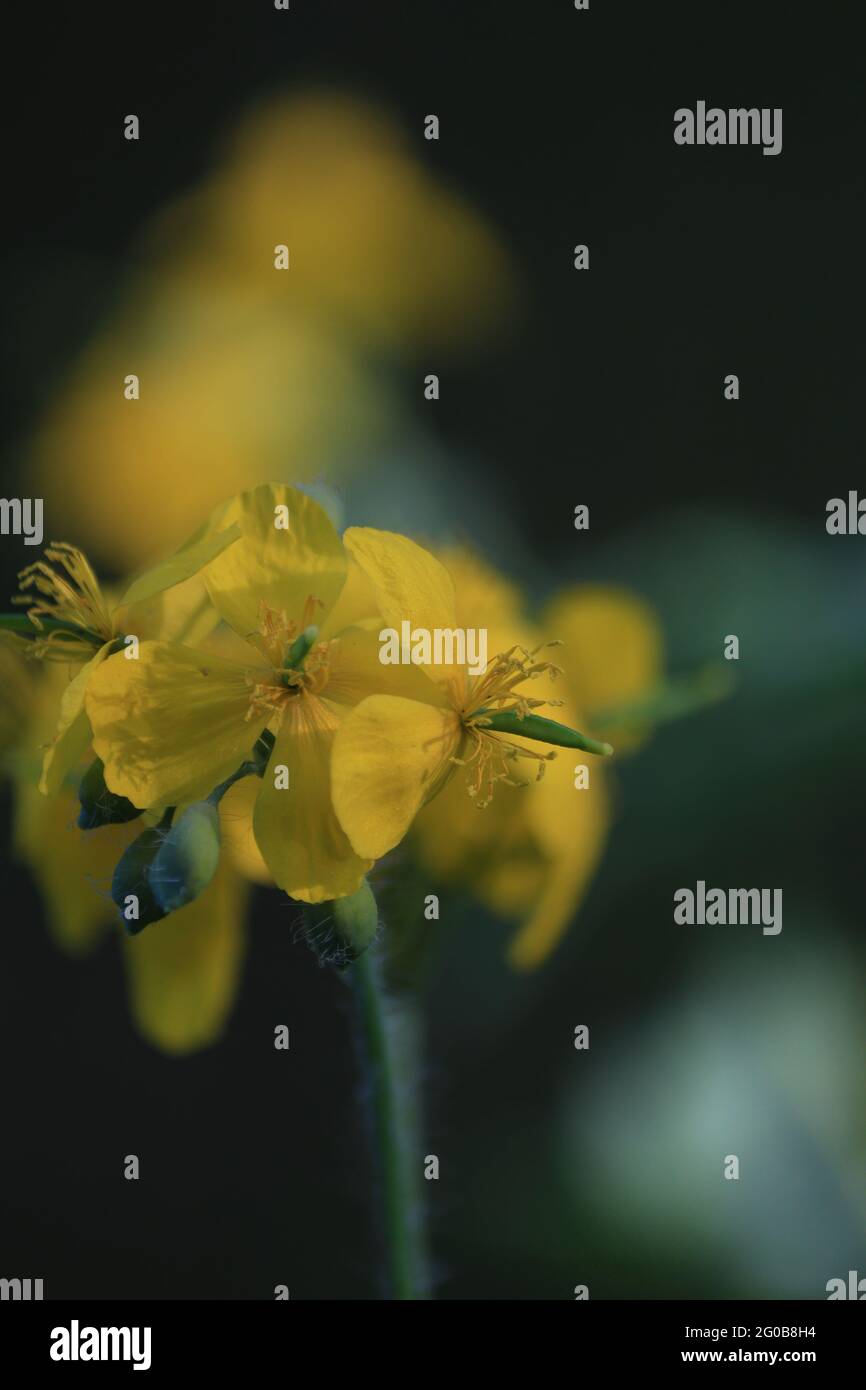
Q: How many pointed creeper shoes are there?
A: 0